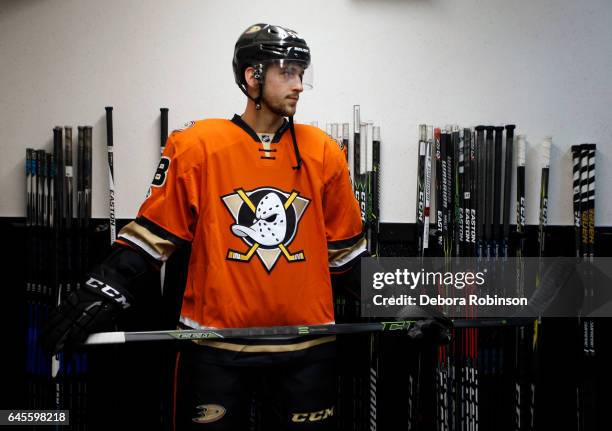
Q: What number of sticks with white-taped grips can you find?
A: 2